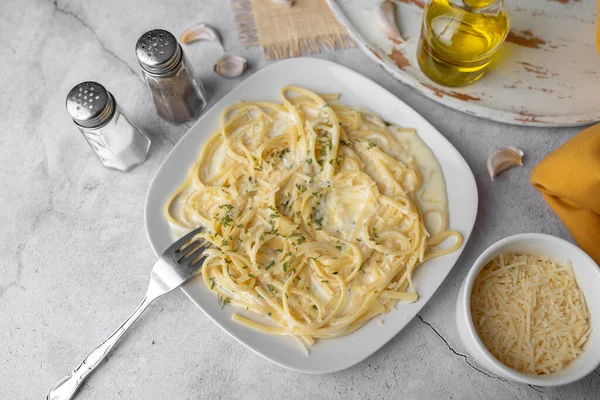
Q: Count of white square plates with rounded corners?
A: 1